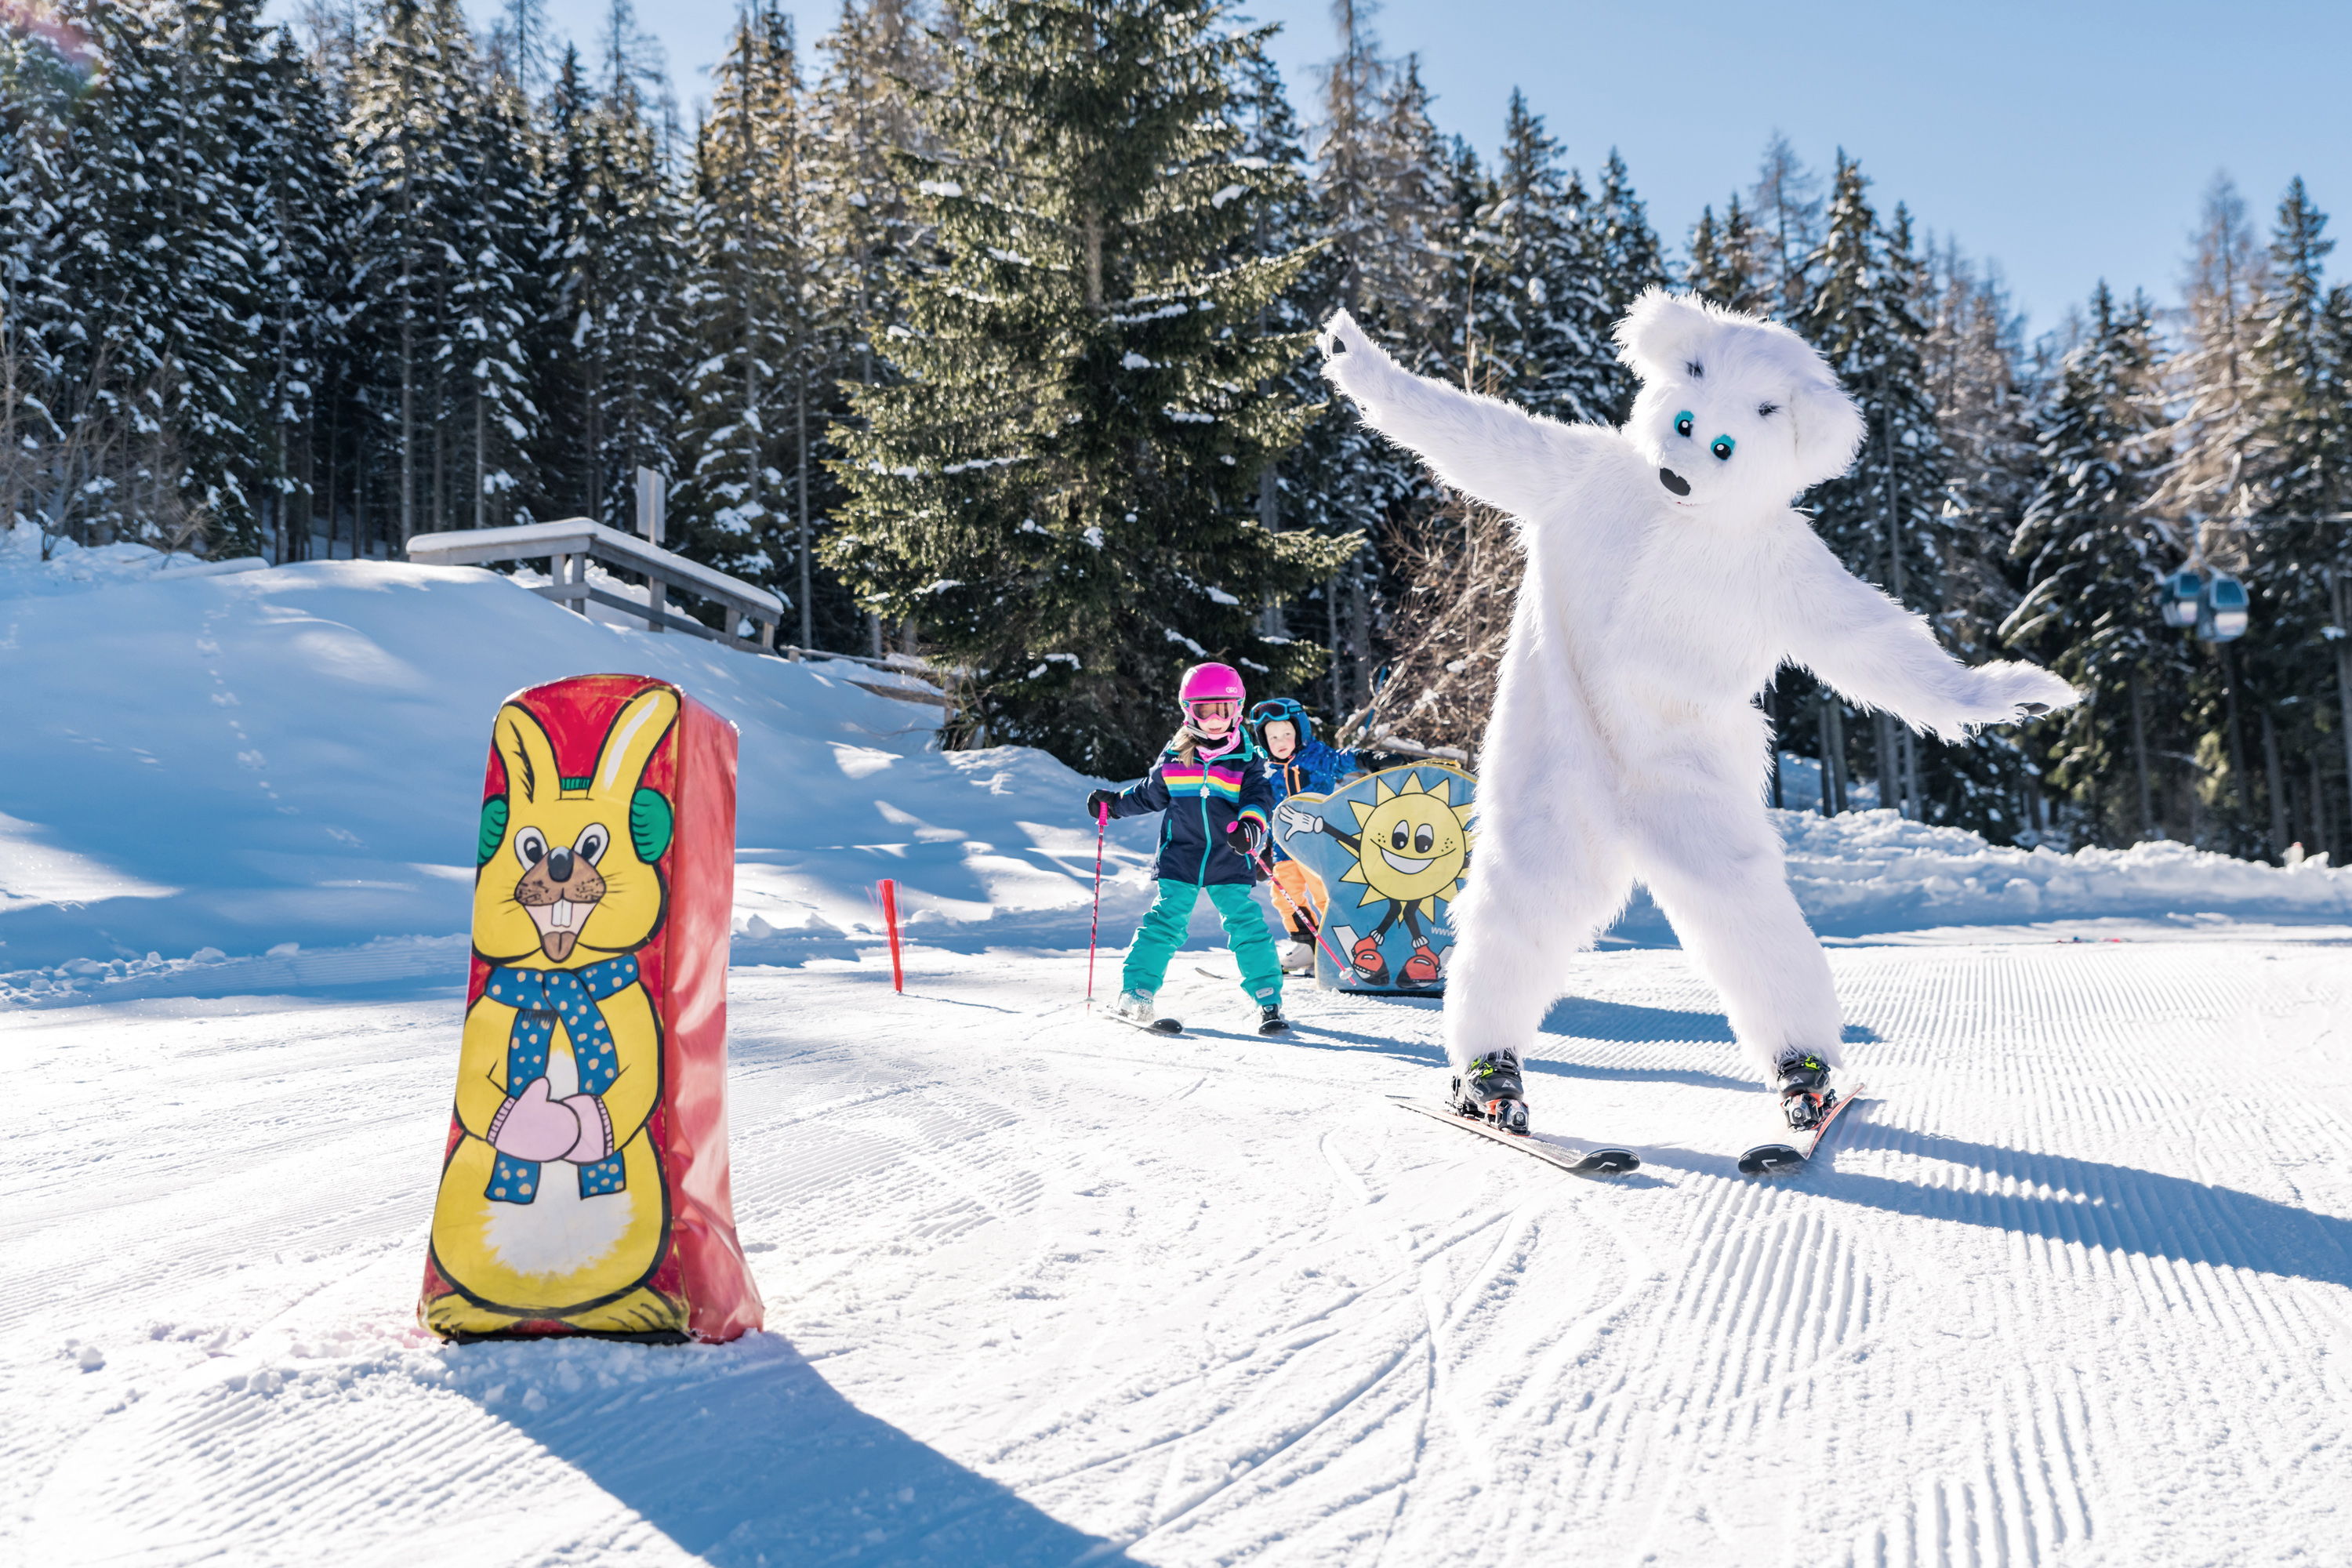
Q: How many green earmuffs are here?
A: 2